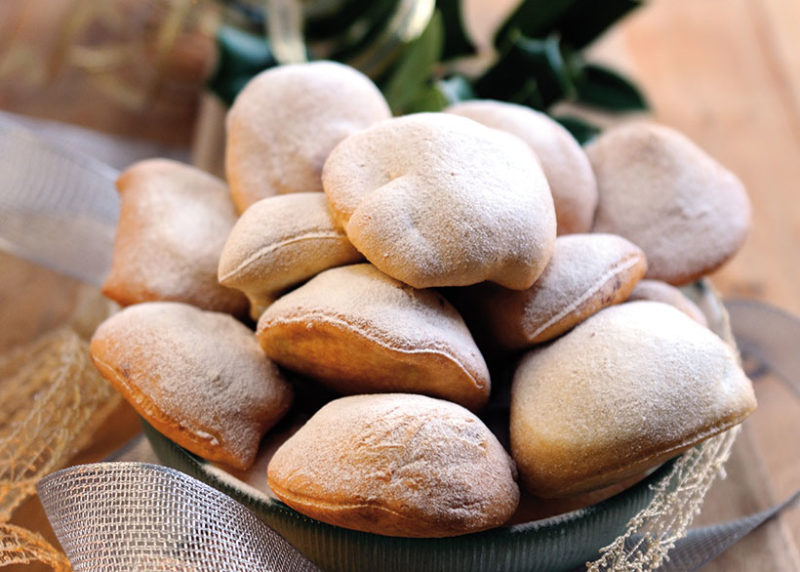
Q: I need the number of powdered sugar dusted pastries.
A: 12